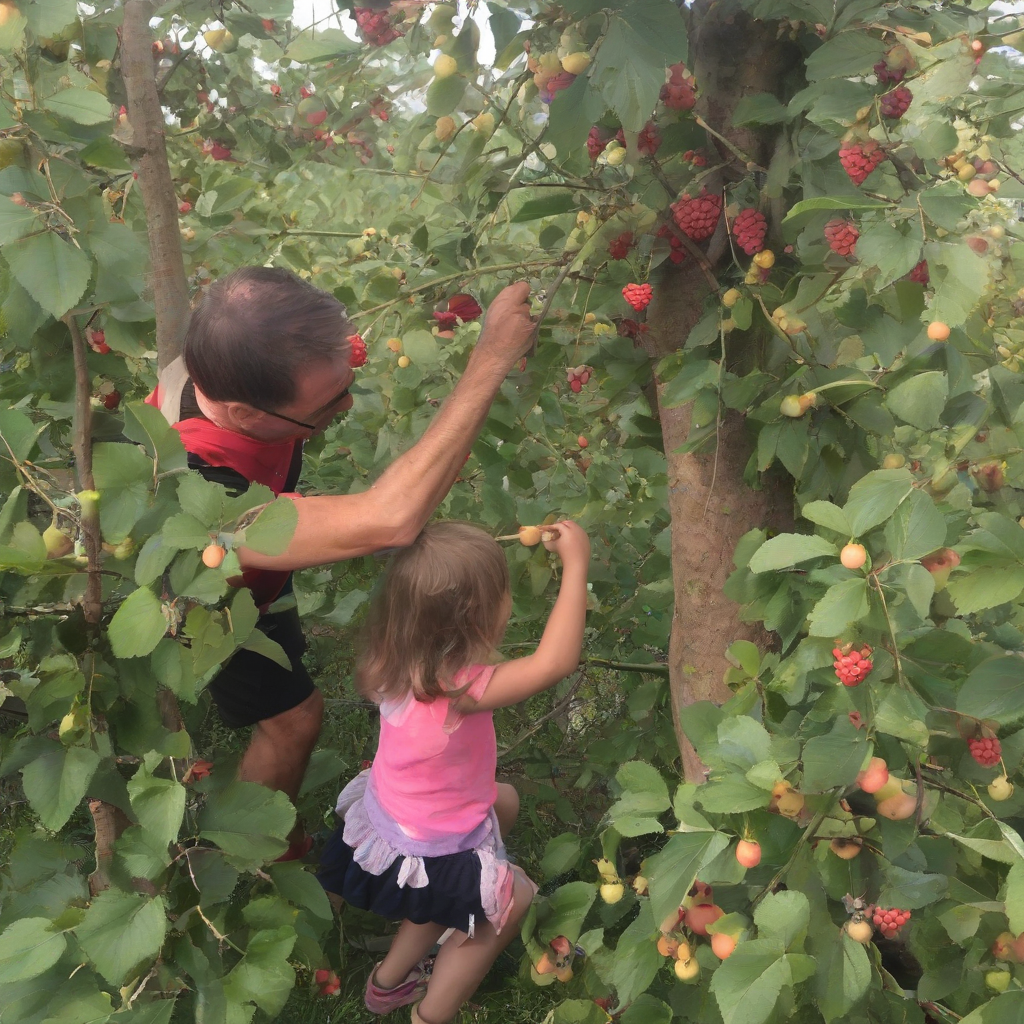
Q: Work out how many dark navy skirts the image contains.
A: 1